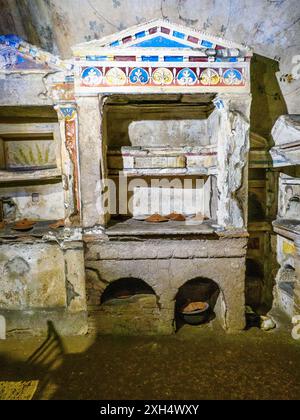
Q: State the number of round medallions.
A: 7